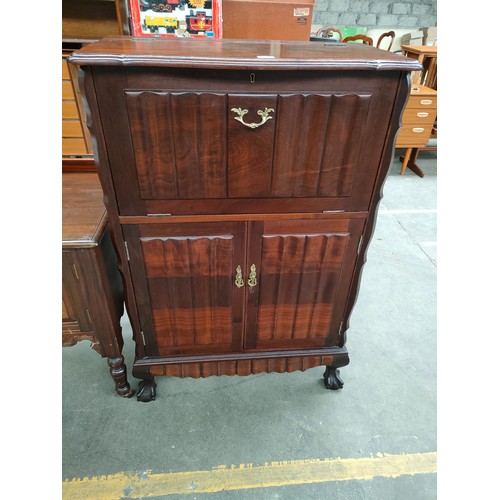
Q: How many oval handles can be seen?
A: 3